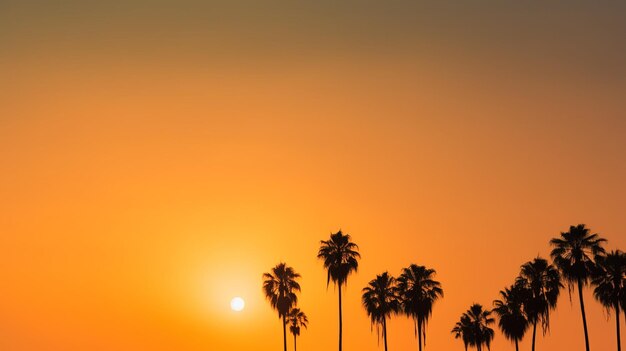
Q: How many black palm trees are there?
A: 11